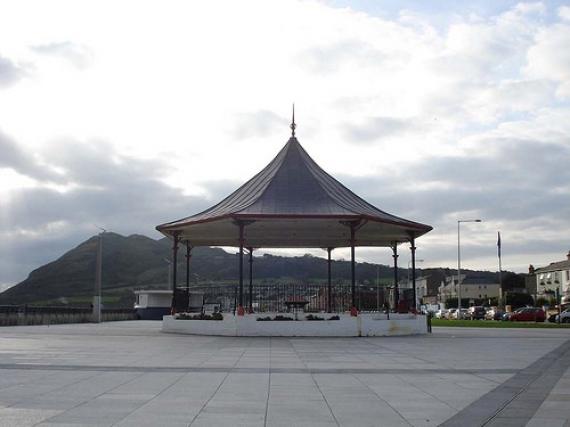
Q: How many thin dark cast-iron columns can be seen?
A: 8